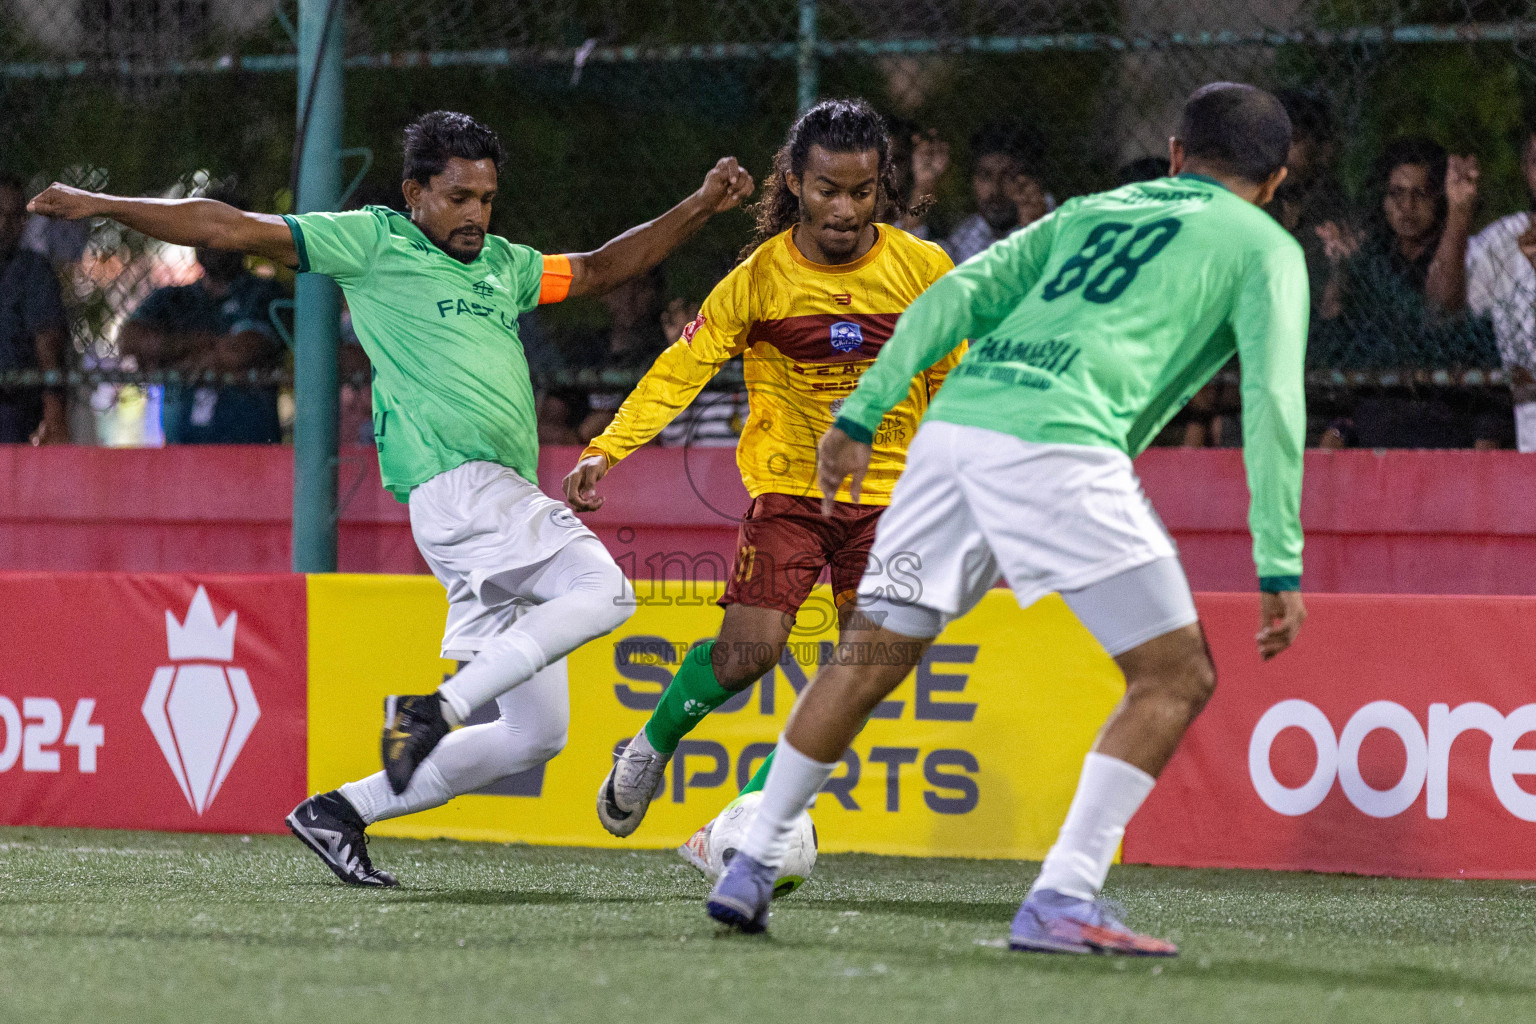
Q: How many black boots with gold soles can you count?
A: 1